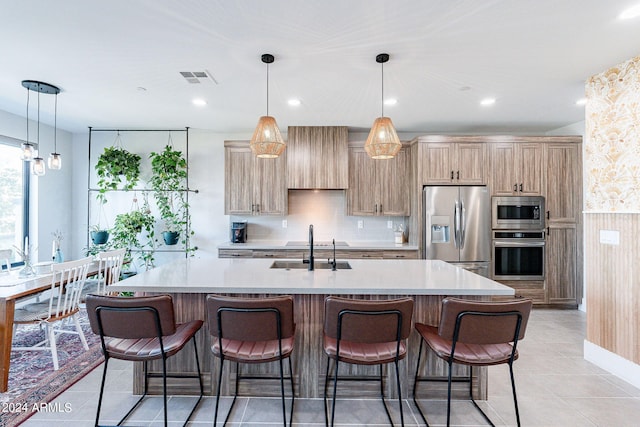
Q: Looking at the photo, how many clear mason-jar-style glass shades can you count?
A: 3